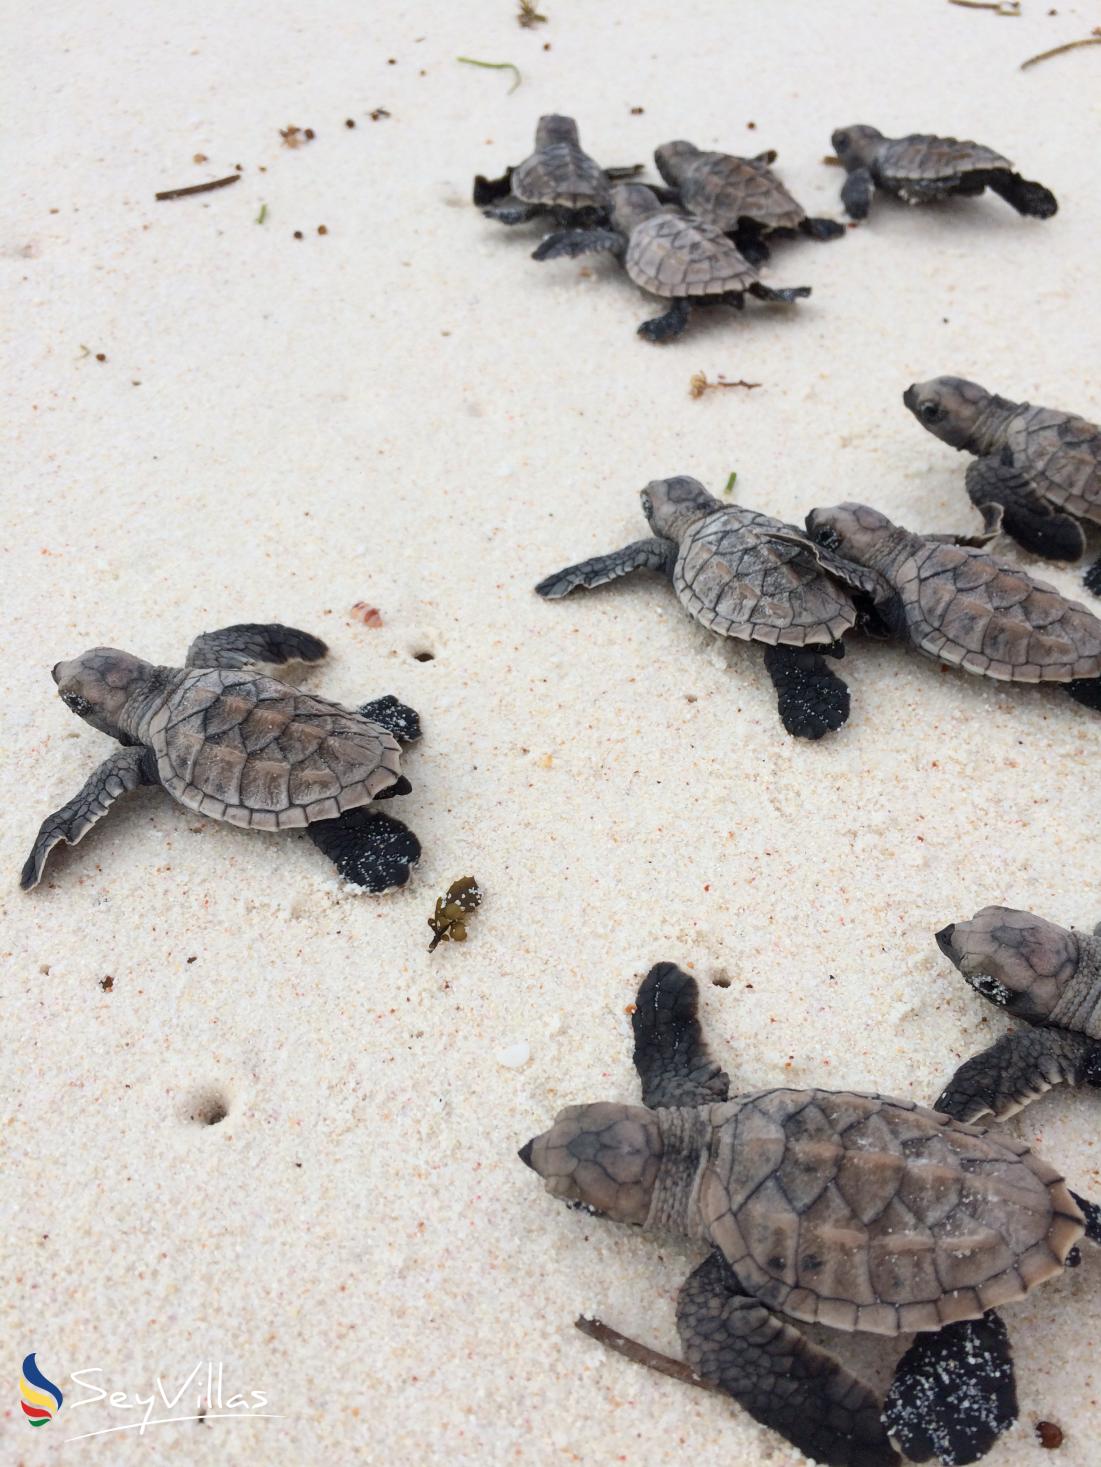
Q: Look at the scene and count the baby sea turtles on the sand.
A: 10